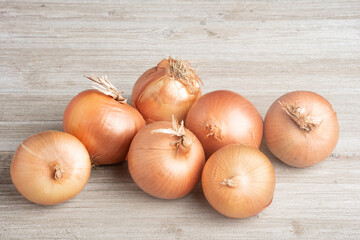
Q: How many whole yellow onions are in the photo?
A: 7